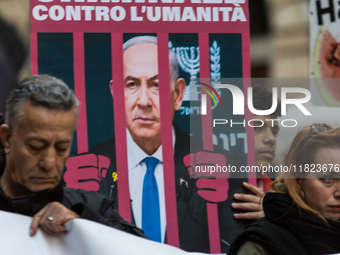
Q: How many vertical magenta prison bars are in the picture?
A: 4